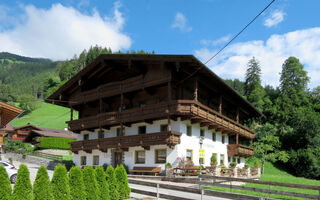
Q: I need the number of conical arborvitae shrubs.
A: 9